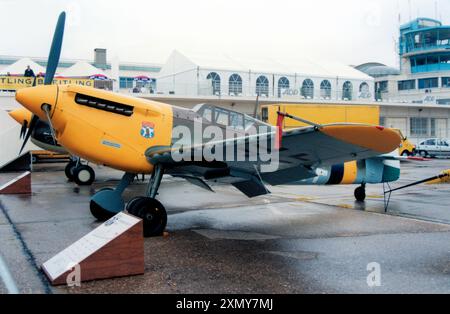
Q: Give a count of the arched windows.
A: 8